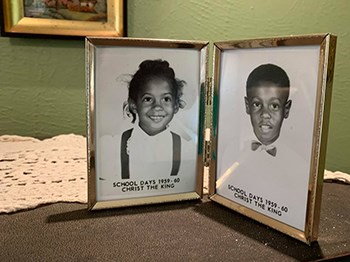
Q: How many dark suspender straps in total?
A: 2